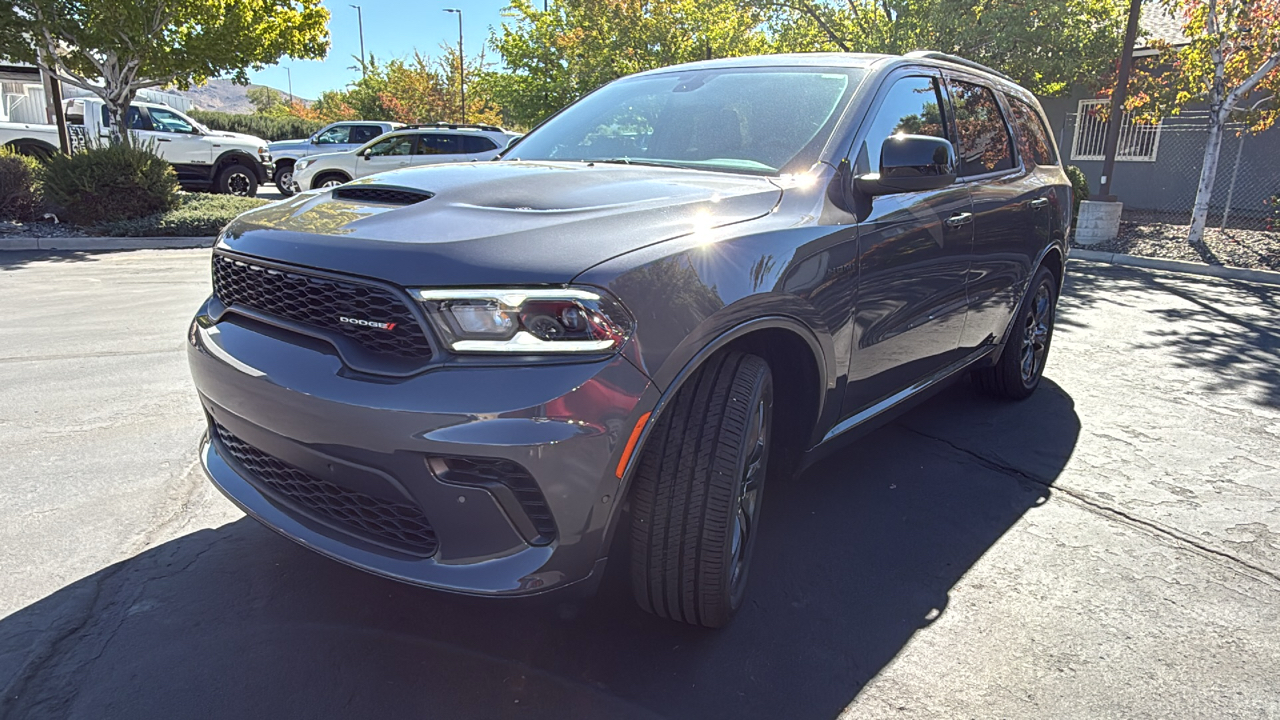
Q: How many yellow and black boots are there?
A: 0